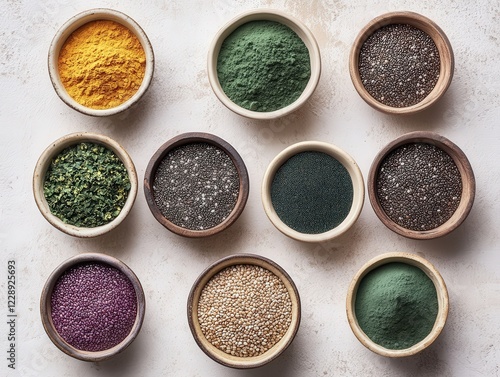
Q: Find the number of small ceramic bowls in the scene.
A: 10